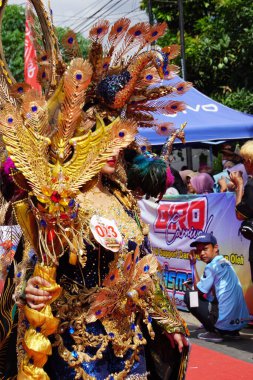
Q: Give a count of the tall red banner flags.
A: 1